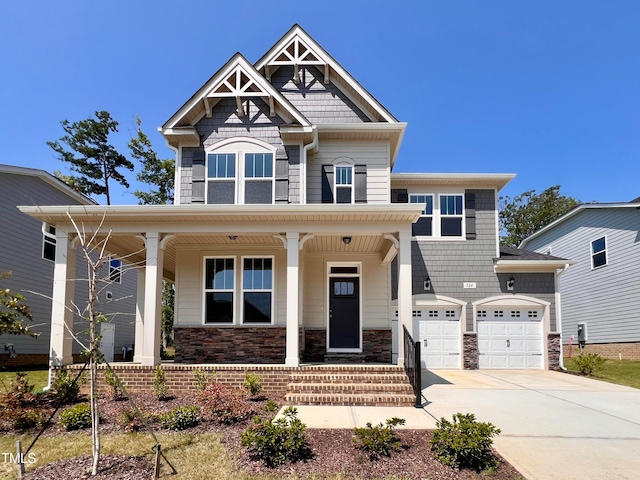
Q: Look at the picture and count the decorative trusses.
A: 2